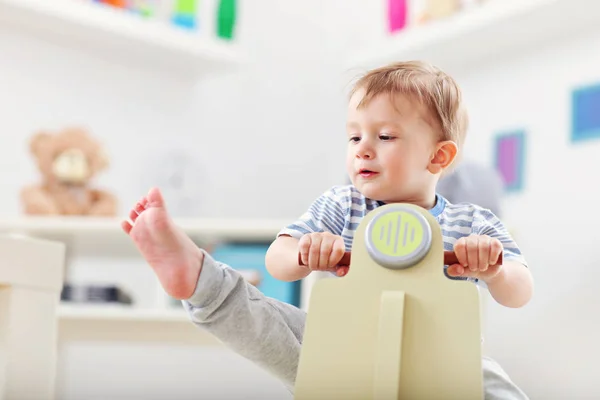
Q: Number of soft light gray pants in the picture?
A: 1